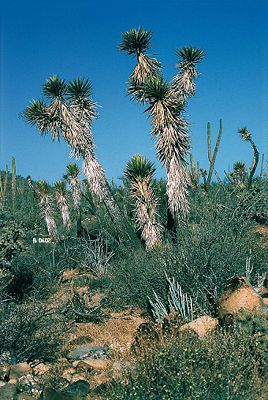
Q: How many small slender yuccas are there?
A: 3